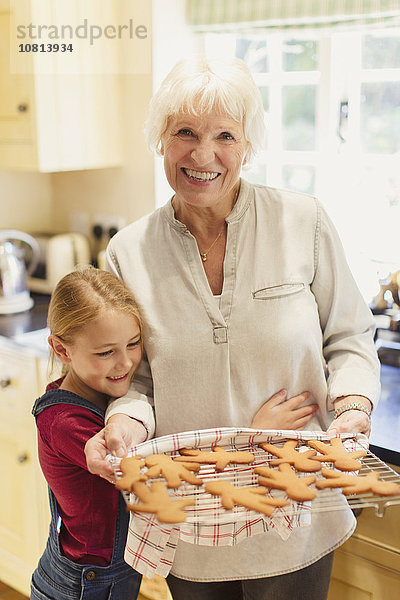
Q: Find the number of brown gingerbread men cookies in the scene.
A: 9